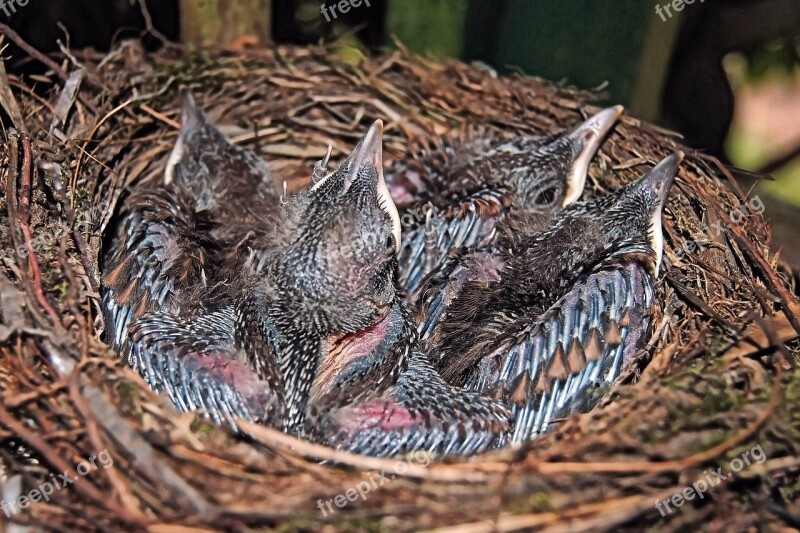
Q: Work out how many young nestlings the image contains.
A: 4